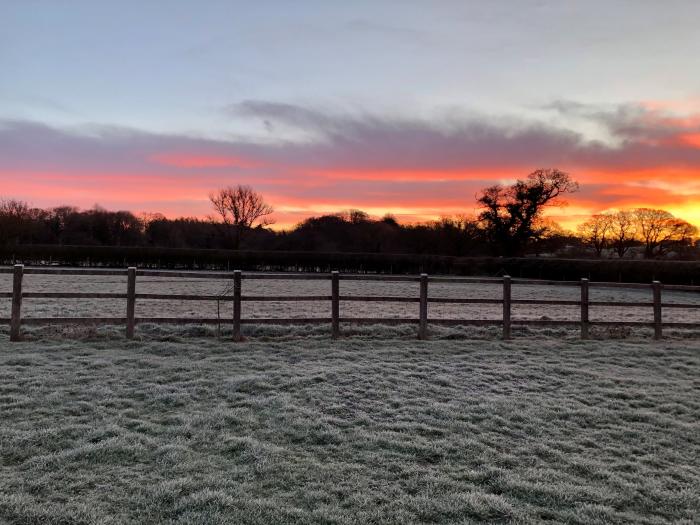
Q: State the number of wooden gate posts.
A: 8